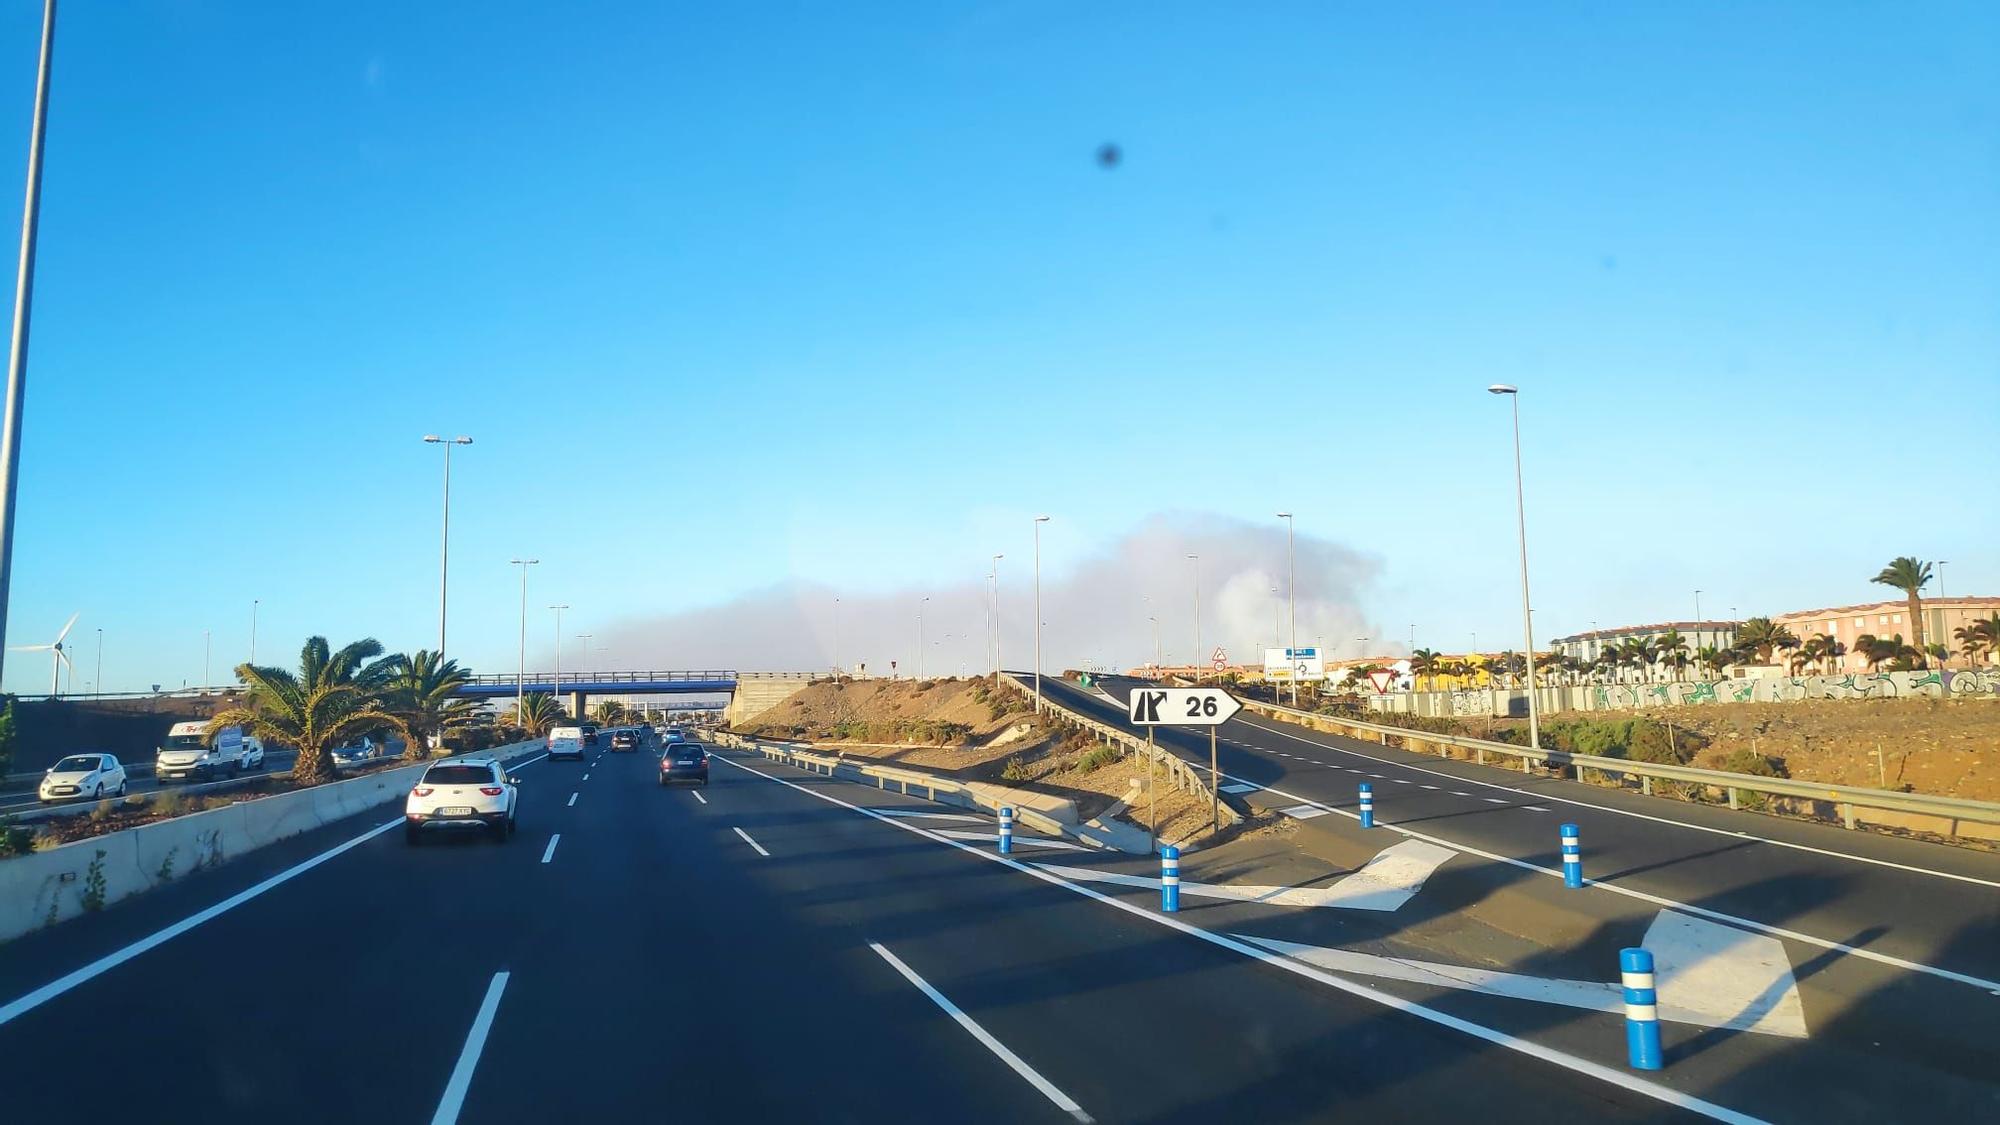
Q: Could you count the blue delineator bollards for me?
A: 5